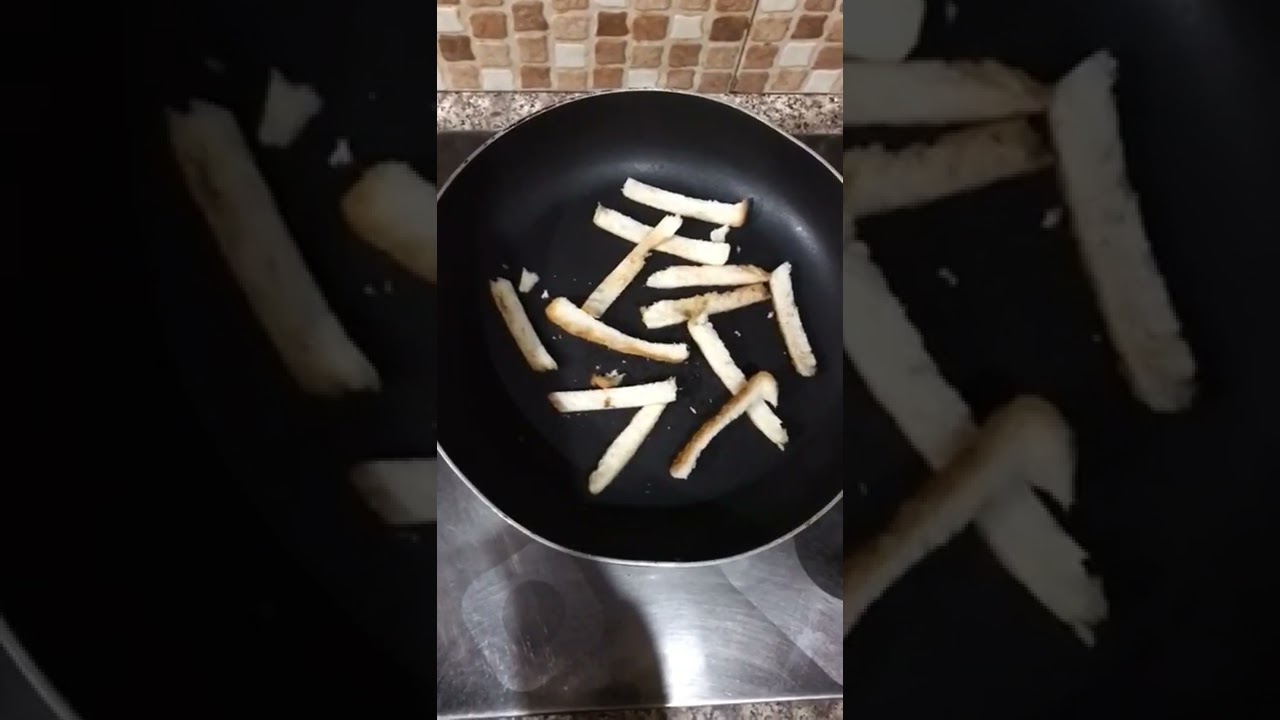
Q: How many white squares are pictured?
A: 9